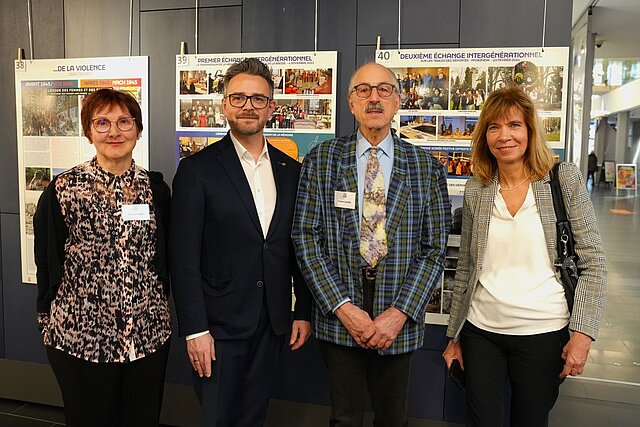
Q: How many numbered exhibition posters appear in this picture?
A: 3